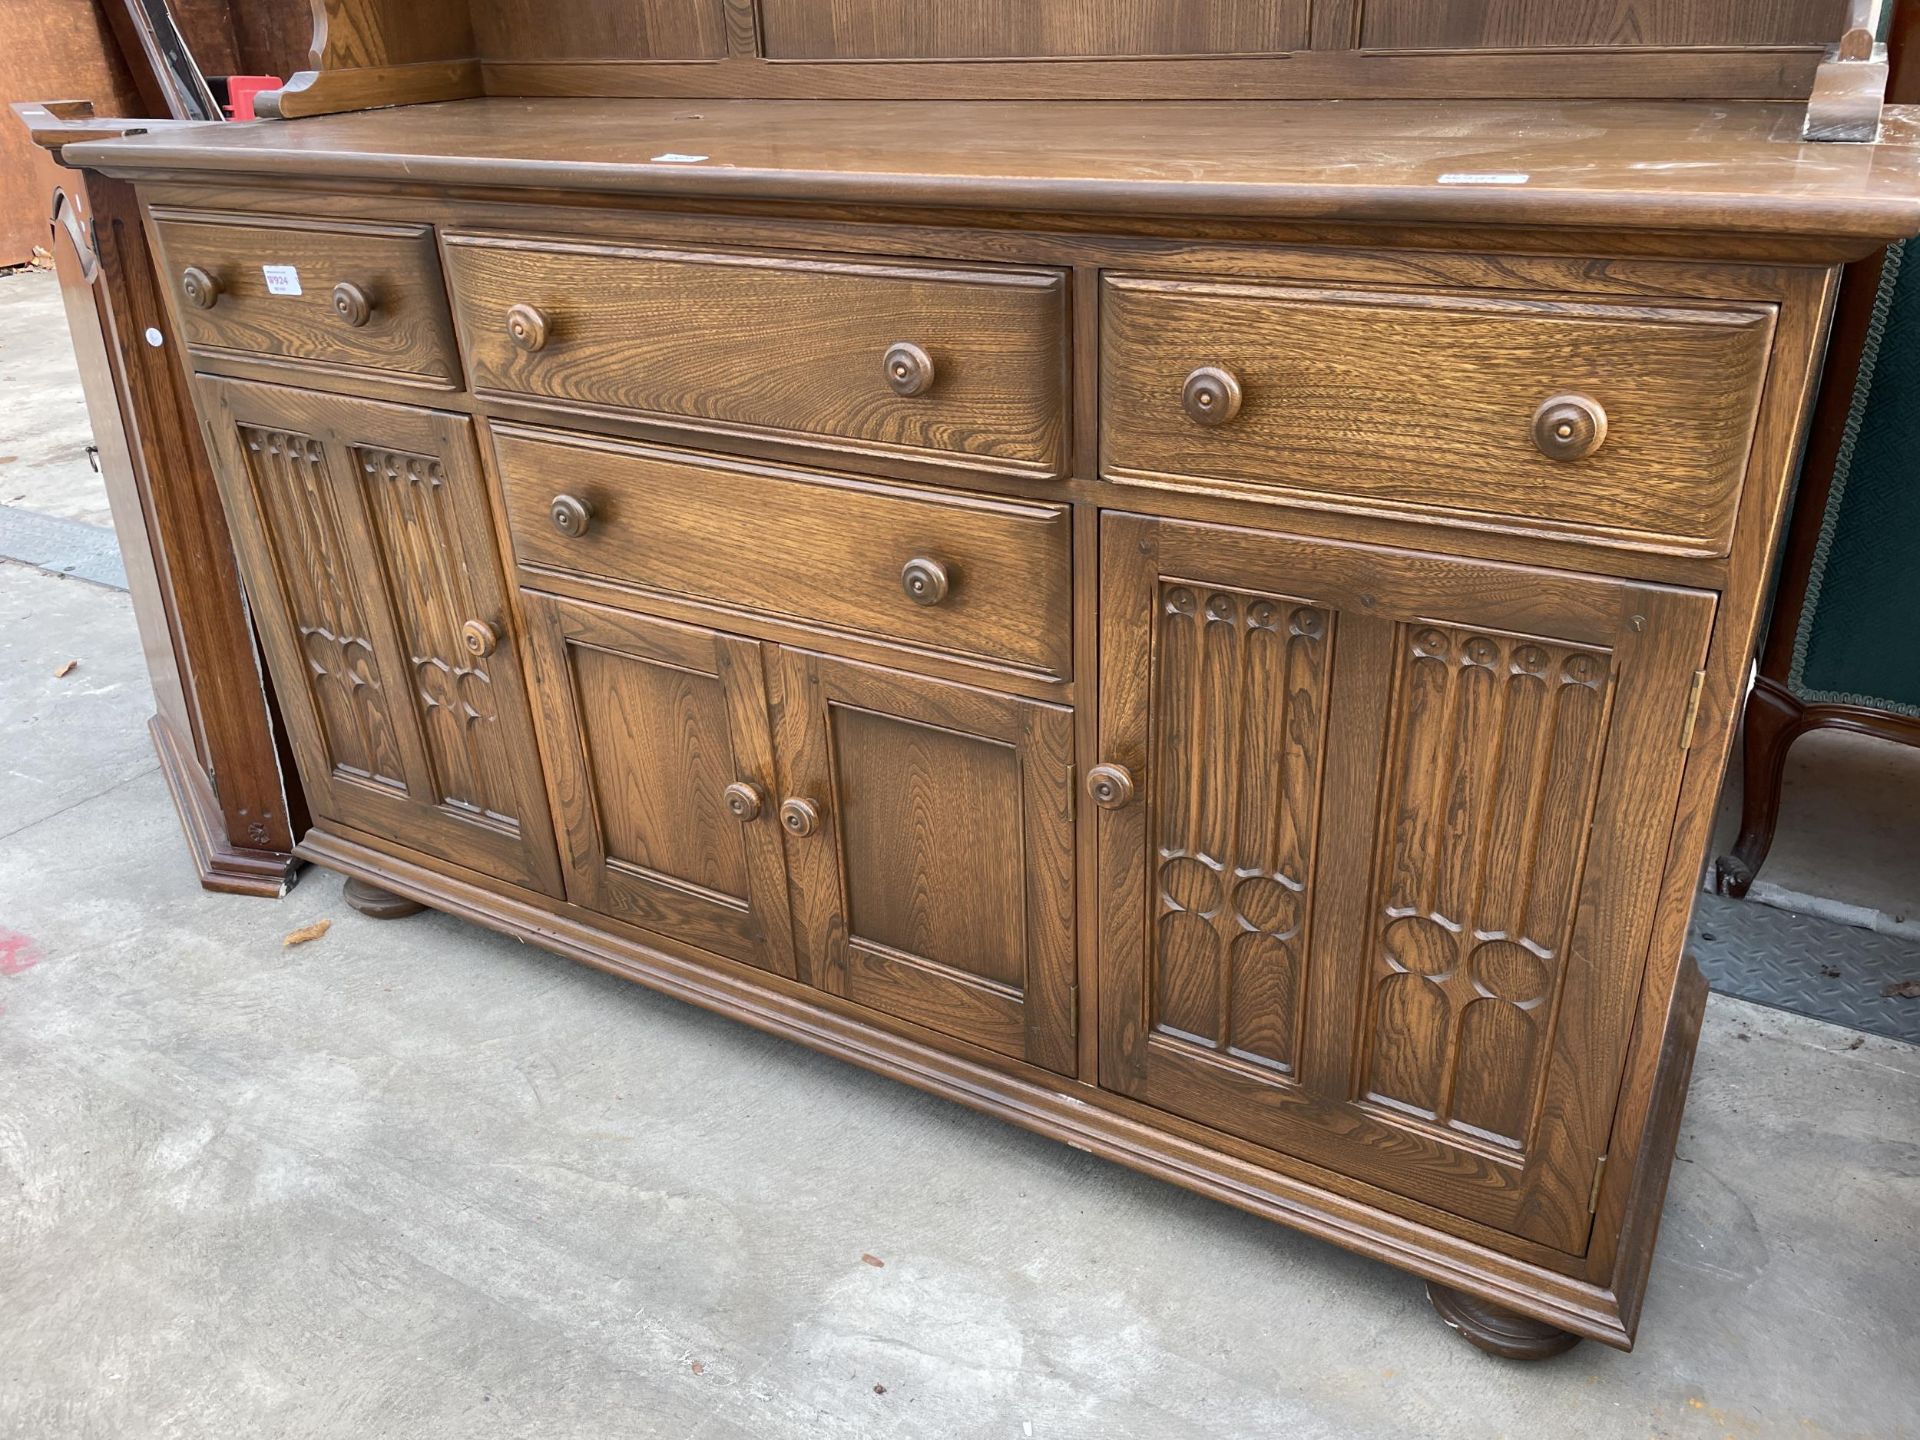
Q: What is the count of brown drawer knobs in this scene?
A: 8